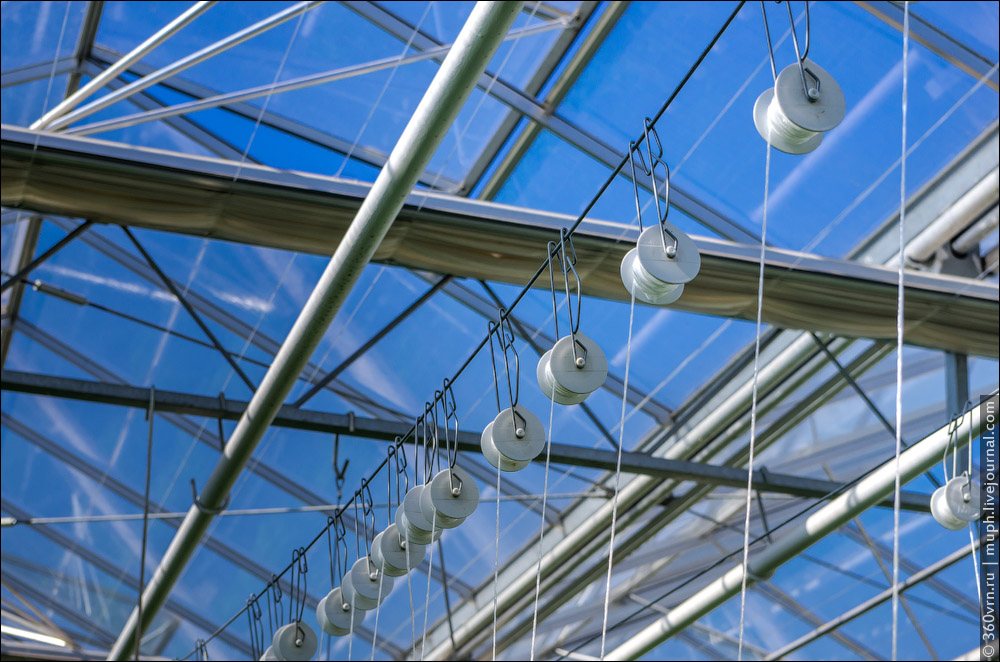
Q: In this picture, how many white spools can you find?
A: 12